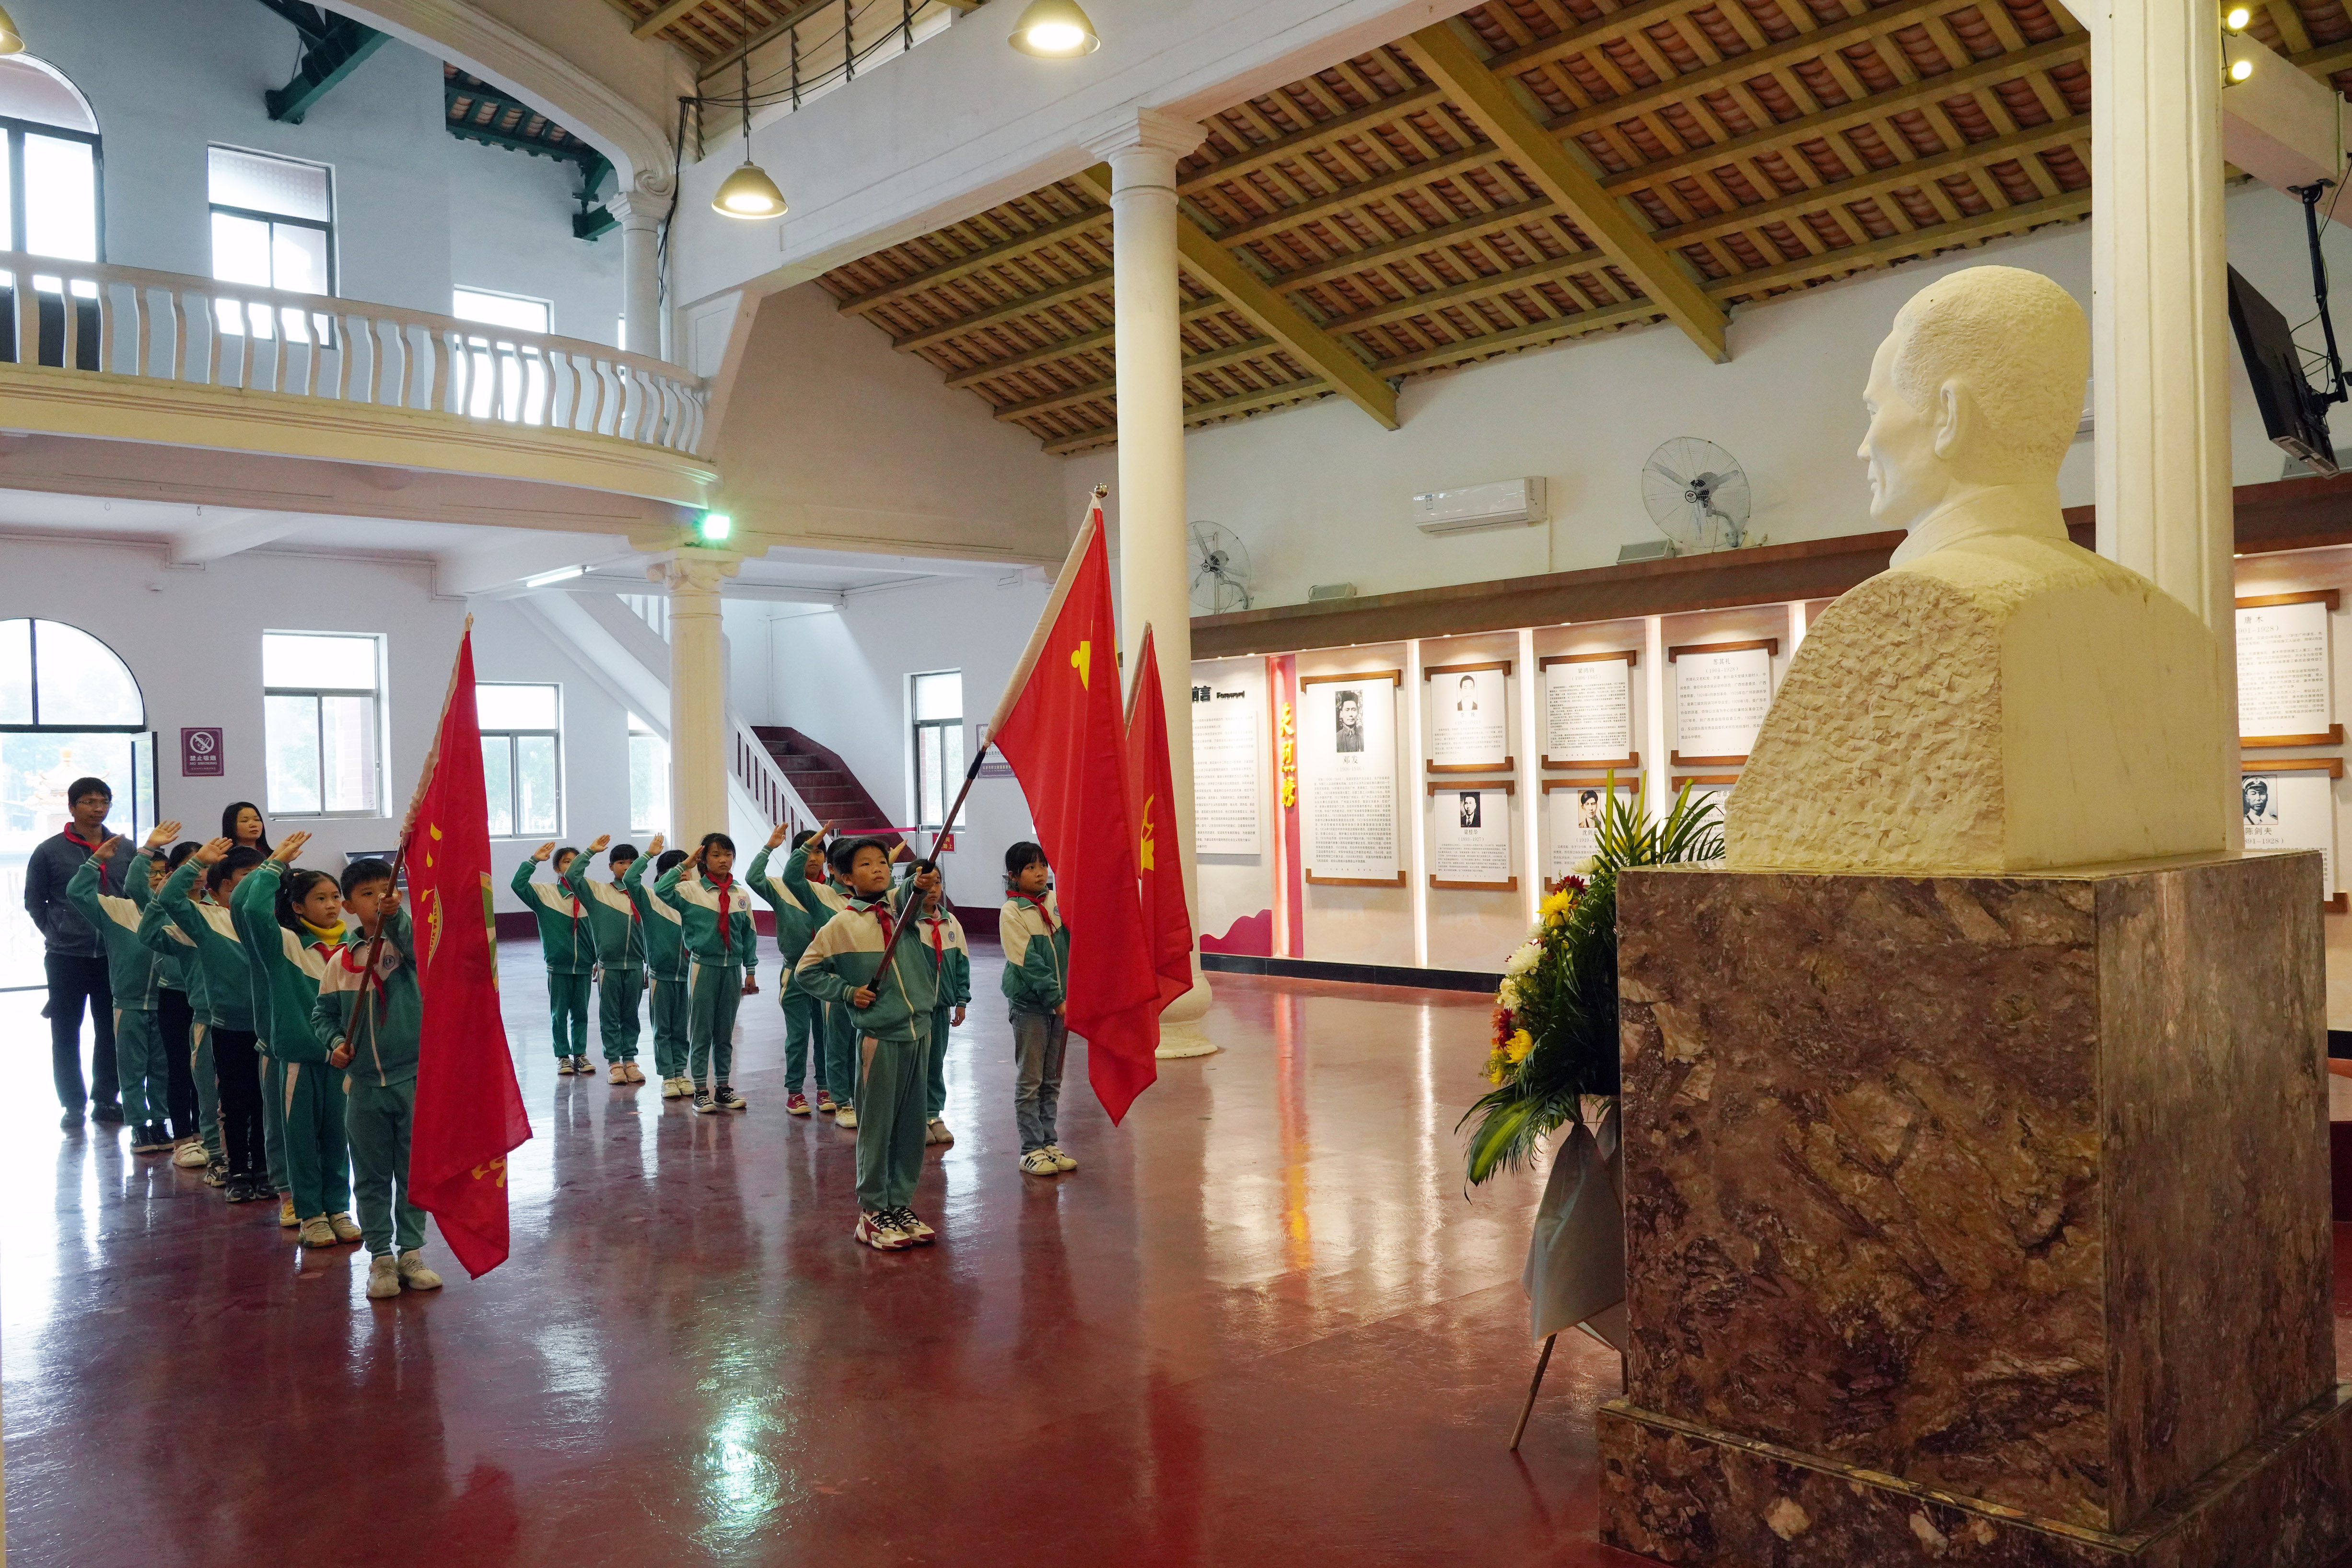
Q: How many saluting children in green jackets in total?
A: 13